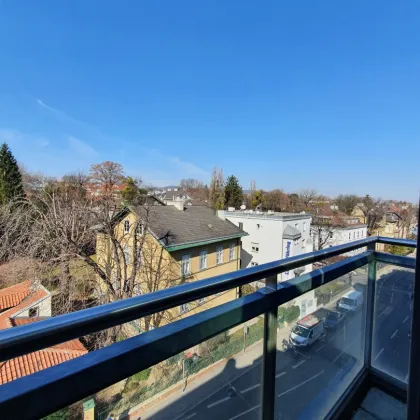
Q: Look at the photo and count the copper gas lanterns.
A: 0